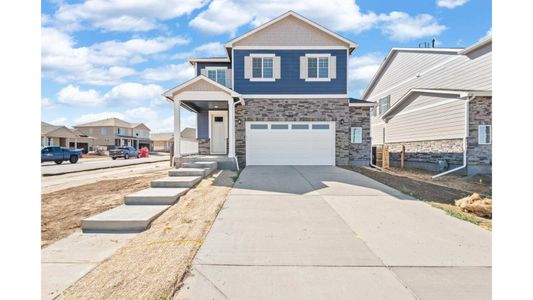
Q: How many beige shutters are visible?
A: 6